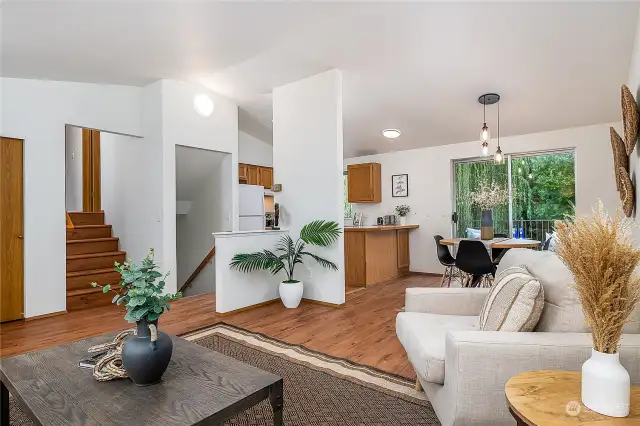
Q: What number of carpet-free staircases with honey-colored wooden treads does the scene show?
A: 1